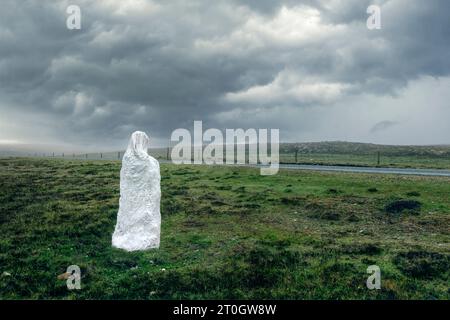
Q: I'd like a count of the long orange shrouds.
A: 0